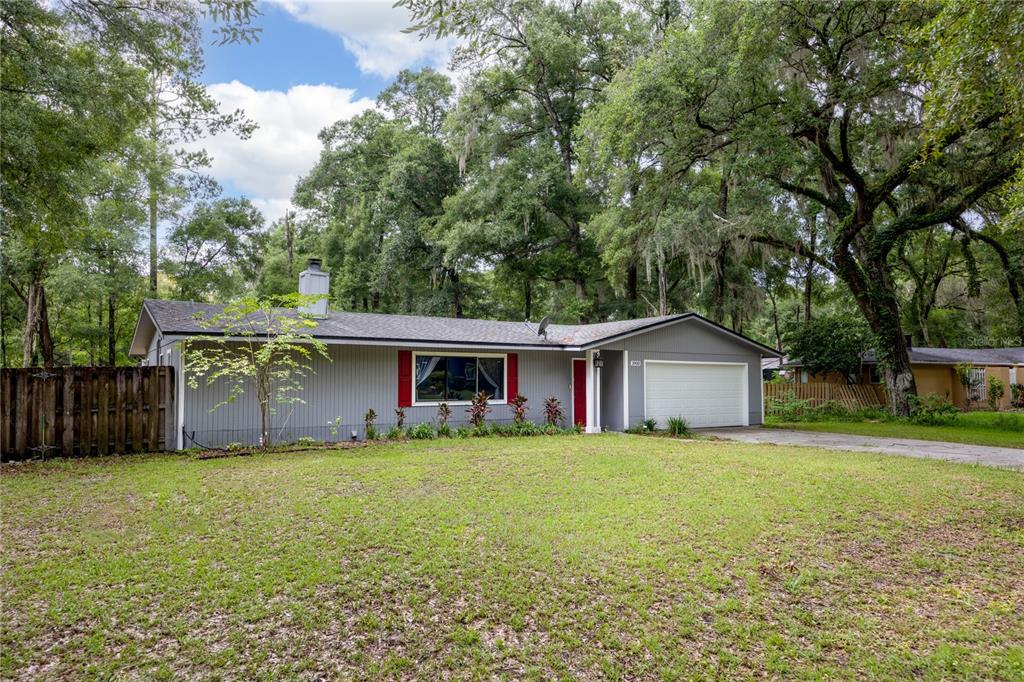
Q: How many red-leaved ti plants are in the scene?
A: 6